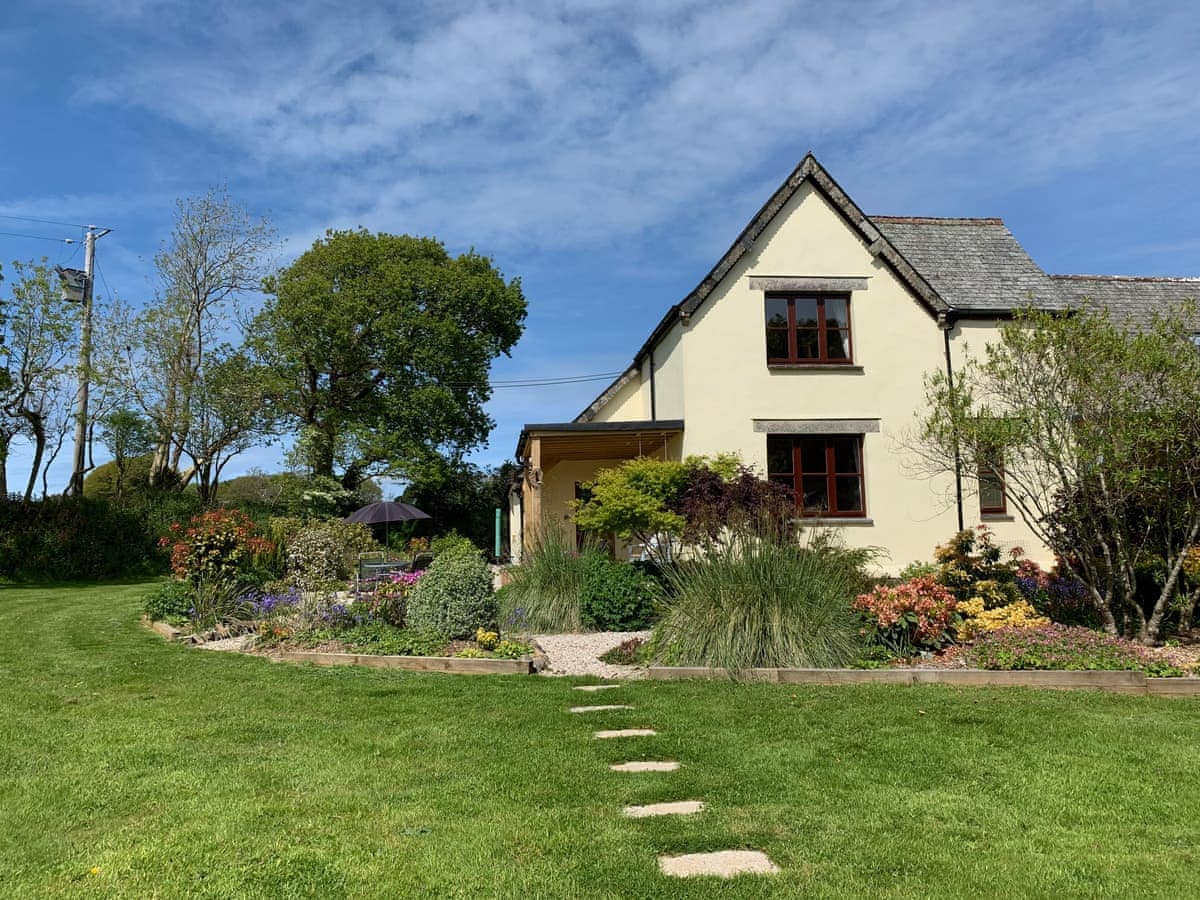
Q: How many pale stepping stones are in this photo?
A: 6